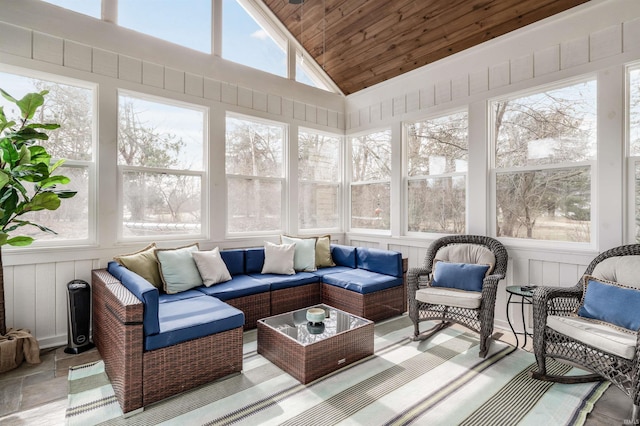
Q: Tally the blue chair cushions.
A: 2